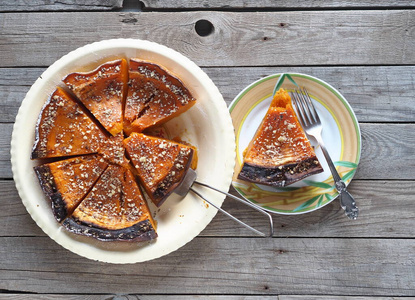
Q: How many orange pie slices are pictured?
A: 7